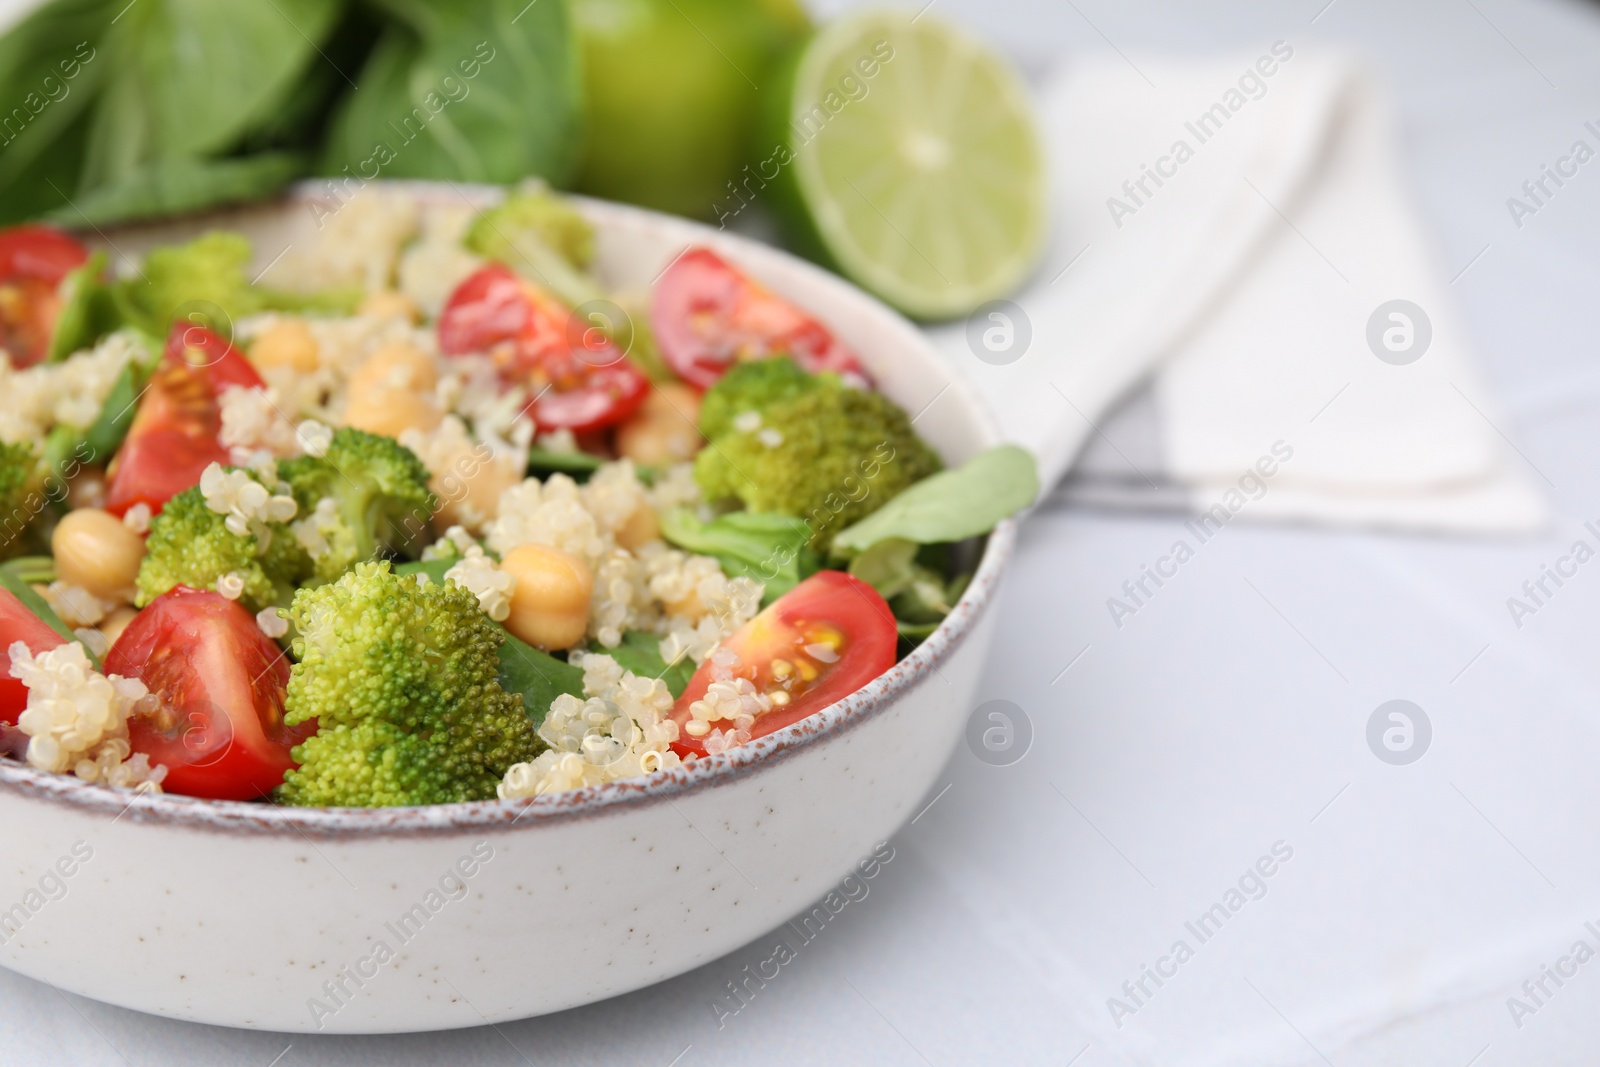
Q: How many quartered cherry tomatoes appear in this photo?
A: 7